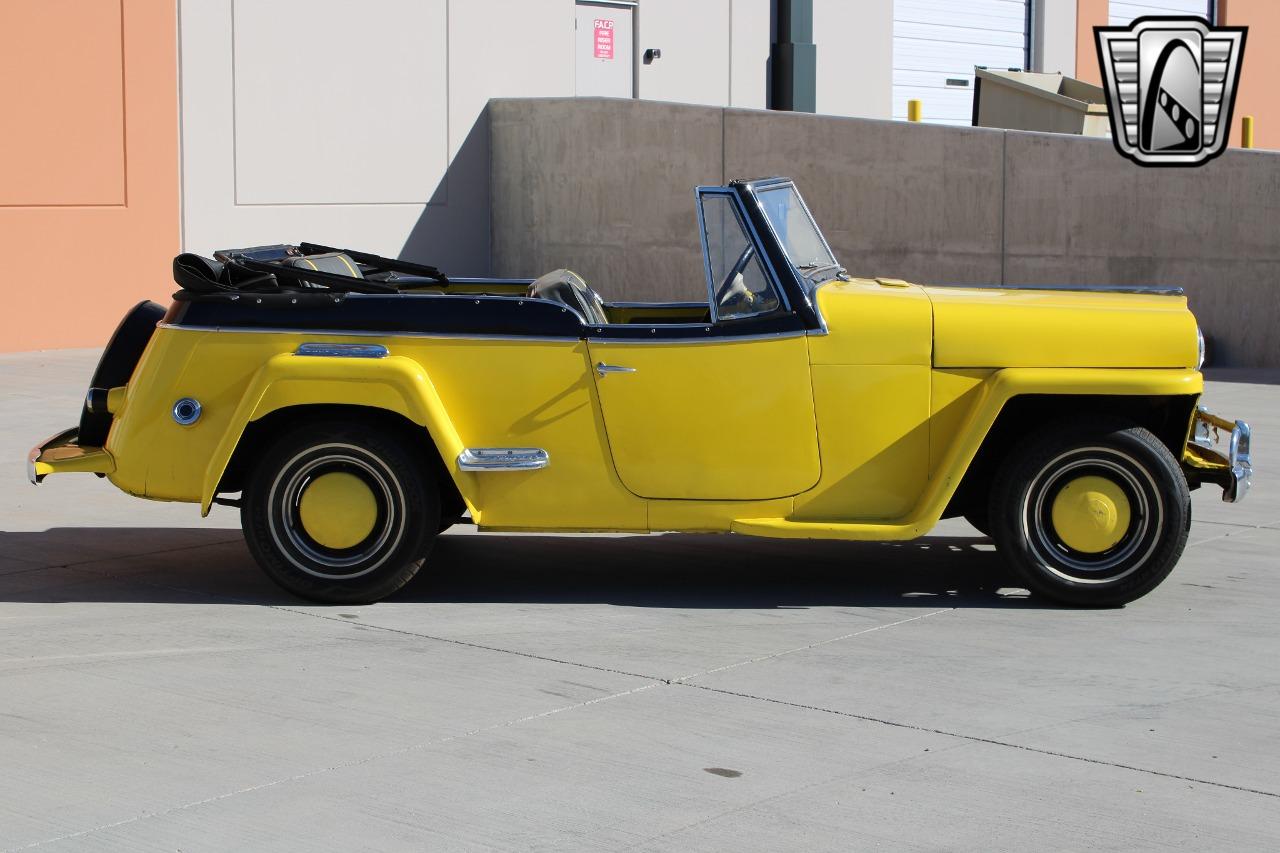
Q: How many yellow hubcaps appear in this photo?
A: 2